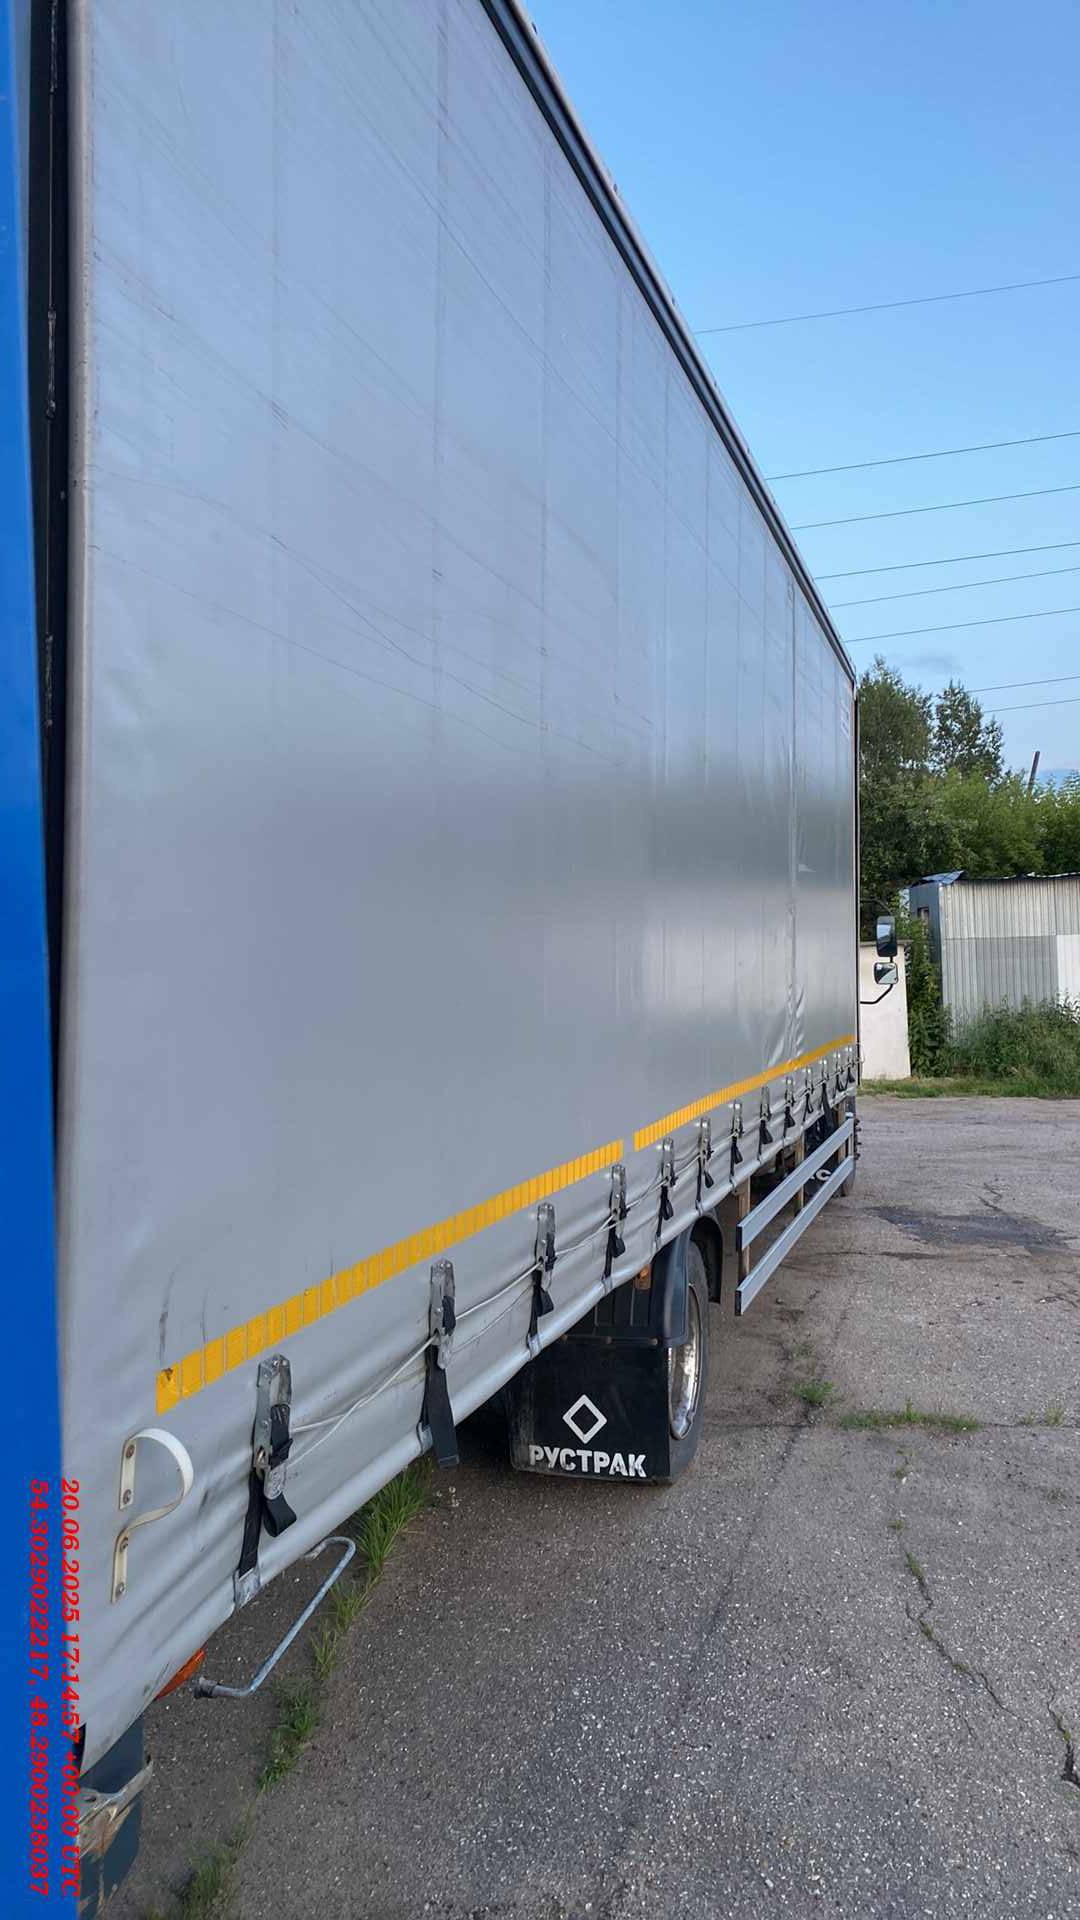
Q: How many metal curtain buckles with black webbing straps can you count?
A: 13